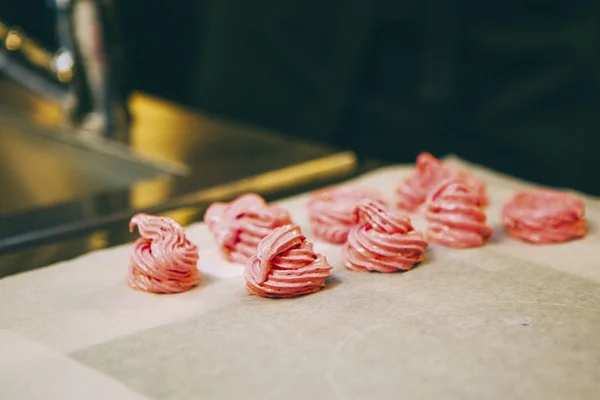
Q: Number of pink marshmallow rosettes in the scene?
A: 8